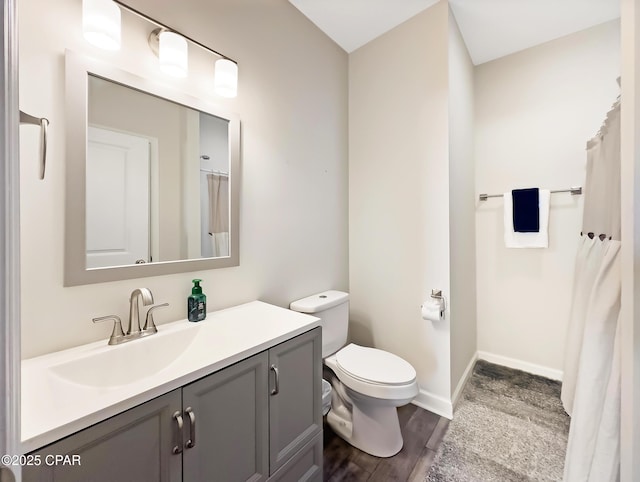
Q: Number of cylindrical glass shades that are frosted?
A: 3